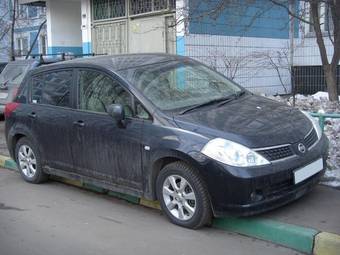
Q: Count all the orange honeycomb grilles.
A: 0